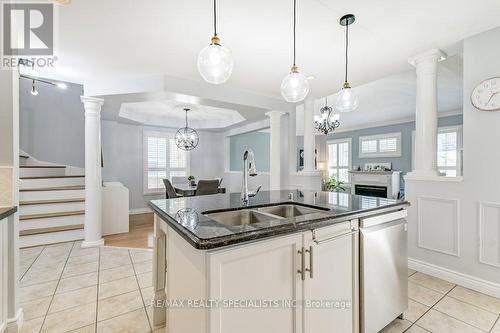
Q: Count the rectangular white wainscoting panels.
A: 2